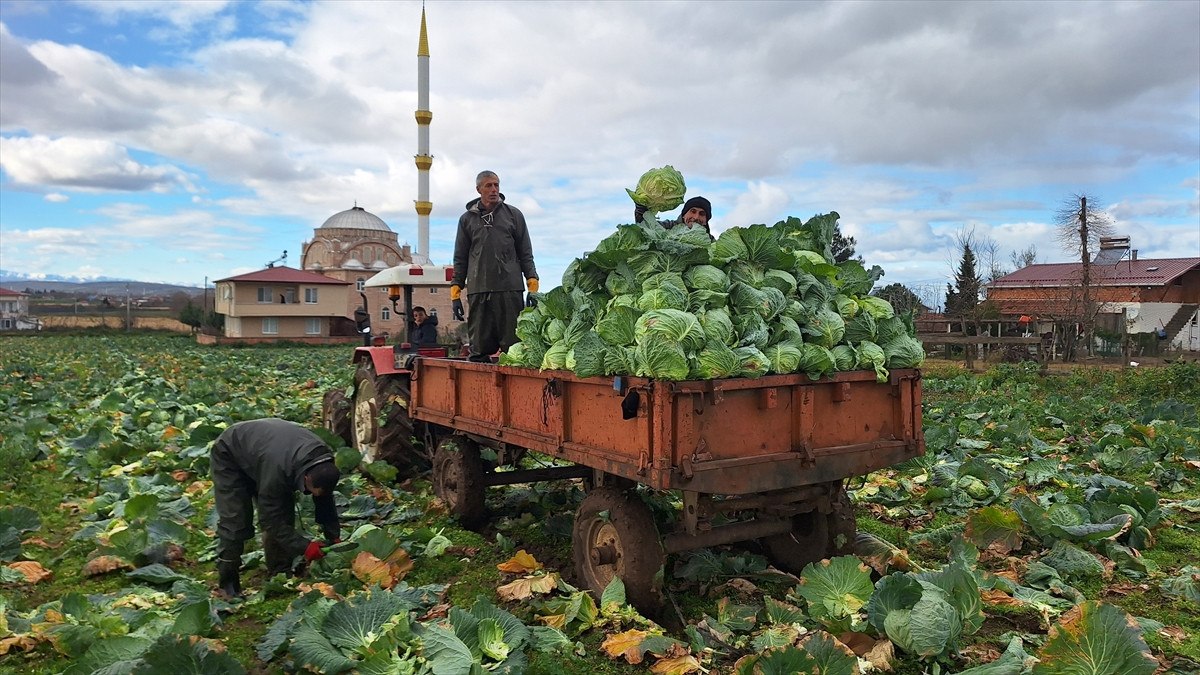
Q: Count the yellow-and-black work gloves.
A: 2